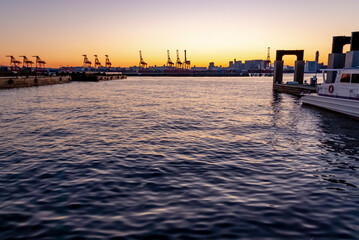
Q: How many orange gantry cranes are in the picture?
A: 11